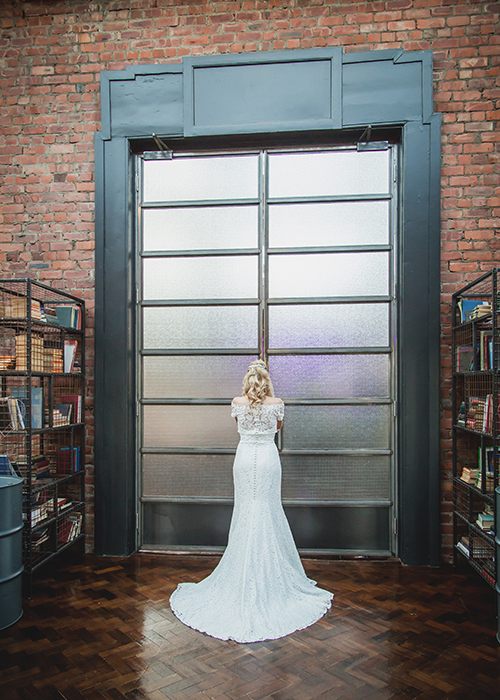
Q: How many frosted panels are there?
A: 14